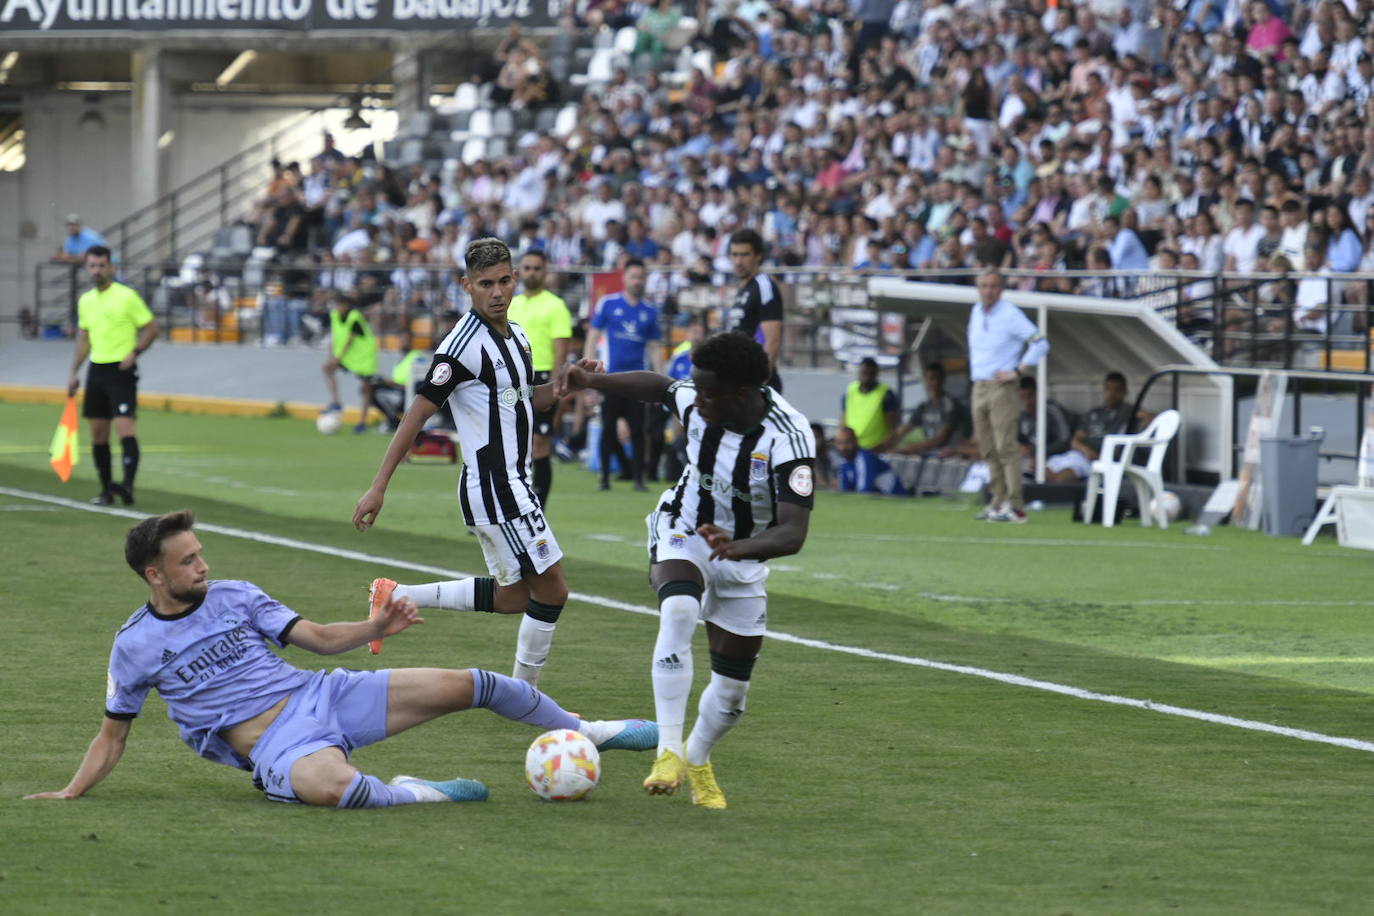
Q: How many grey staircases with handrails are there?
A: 1